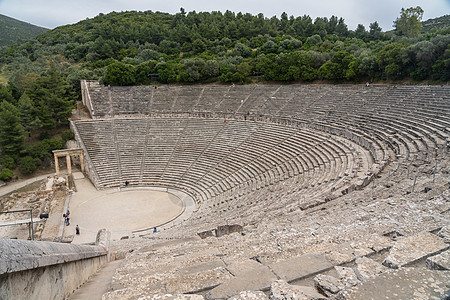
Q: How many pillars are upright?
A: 3